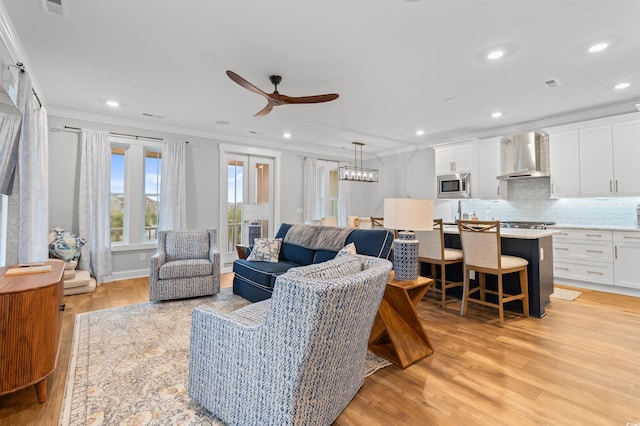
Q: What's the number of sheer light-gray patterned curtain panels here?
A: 6